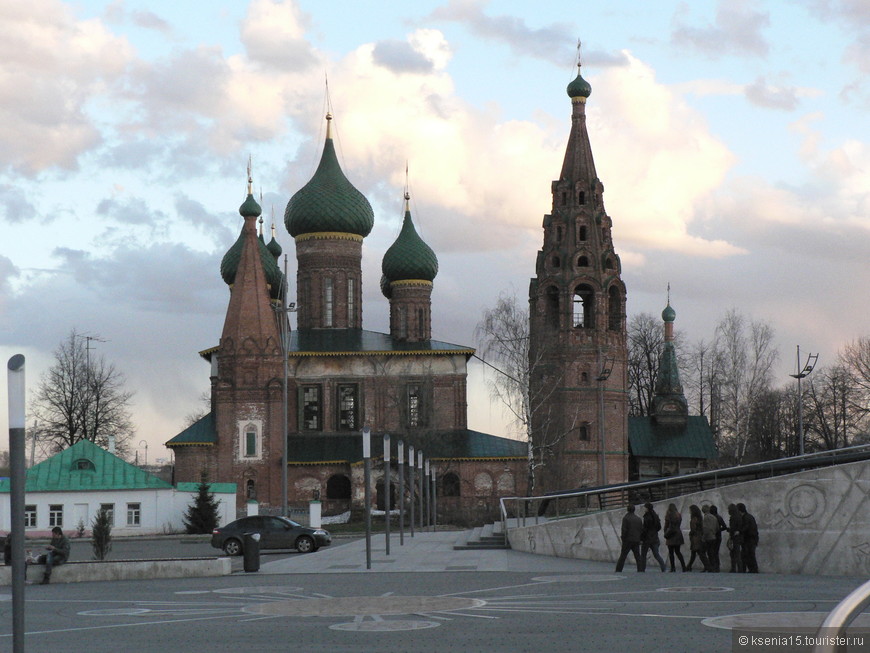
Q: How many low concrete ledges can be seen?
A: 1